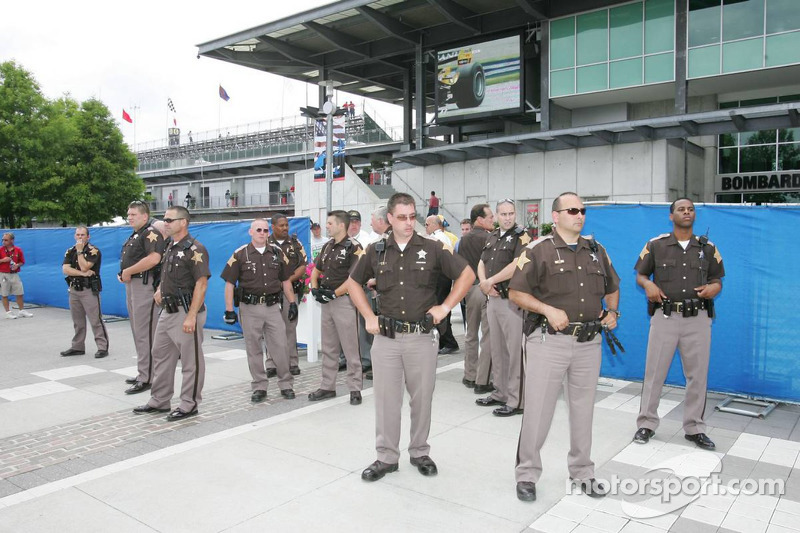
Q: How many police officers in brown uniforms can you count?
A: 11